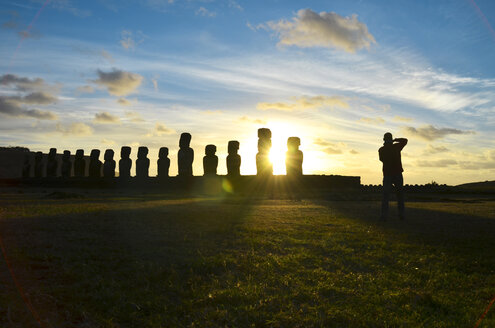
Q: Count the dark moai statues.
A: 15